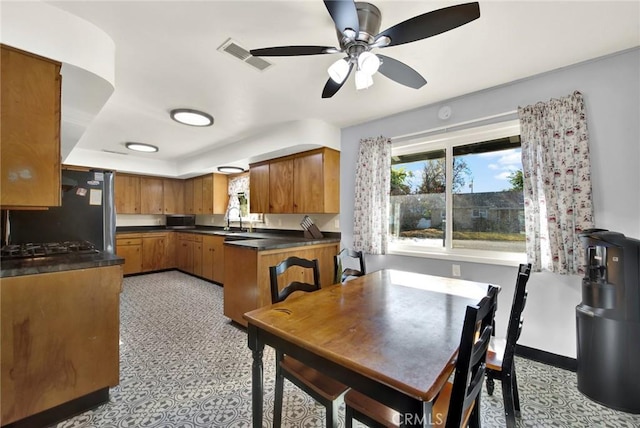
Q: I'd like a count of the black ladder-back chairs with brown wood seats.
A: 4